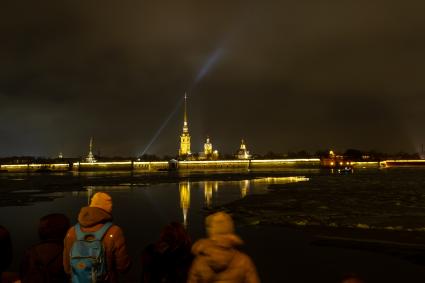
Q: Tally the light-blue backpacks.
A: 1